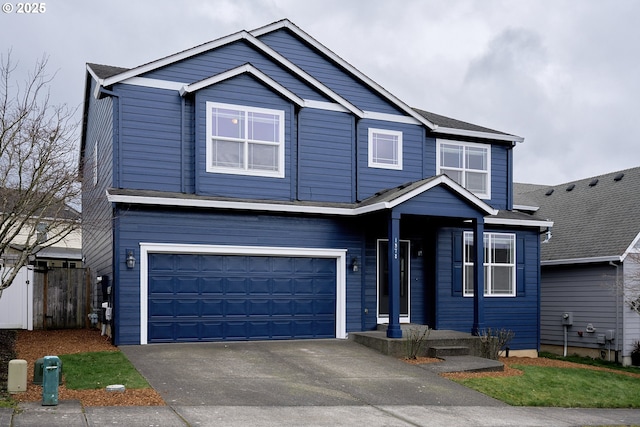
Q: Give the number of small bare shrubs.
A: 2